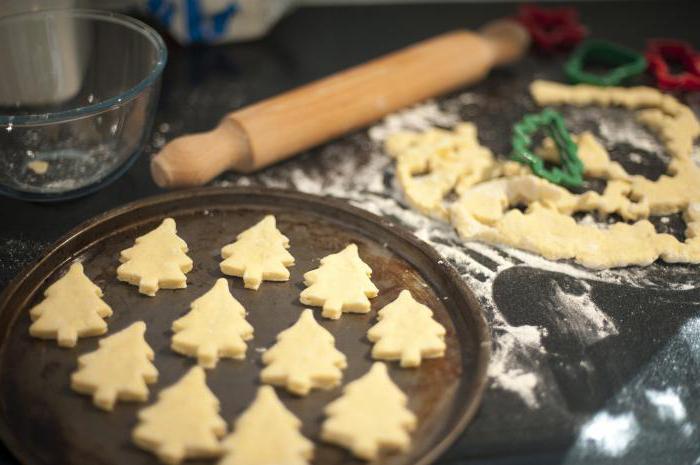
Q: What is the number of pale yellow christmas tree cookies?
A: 11